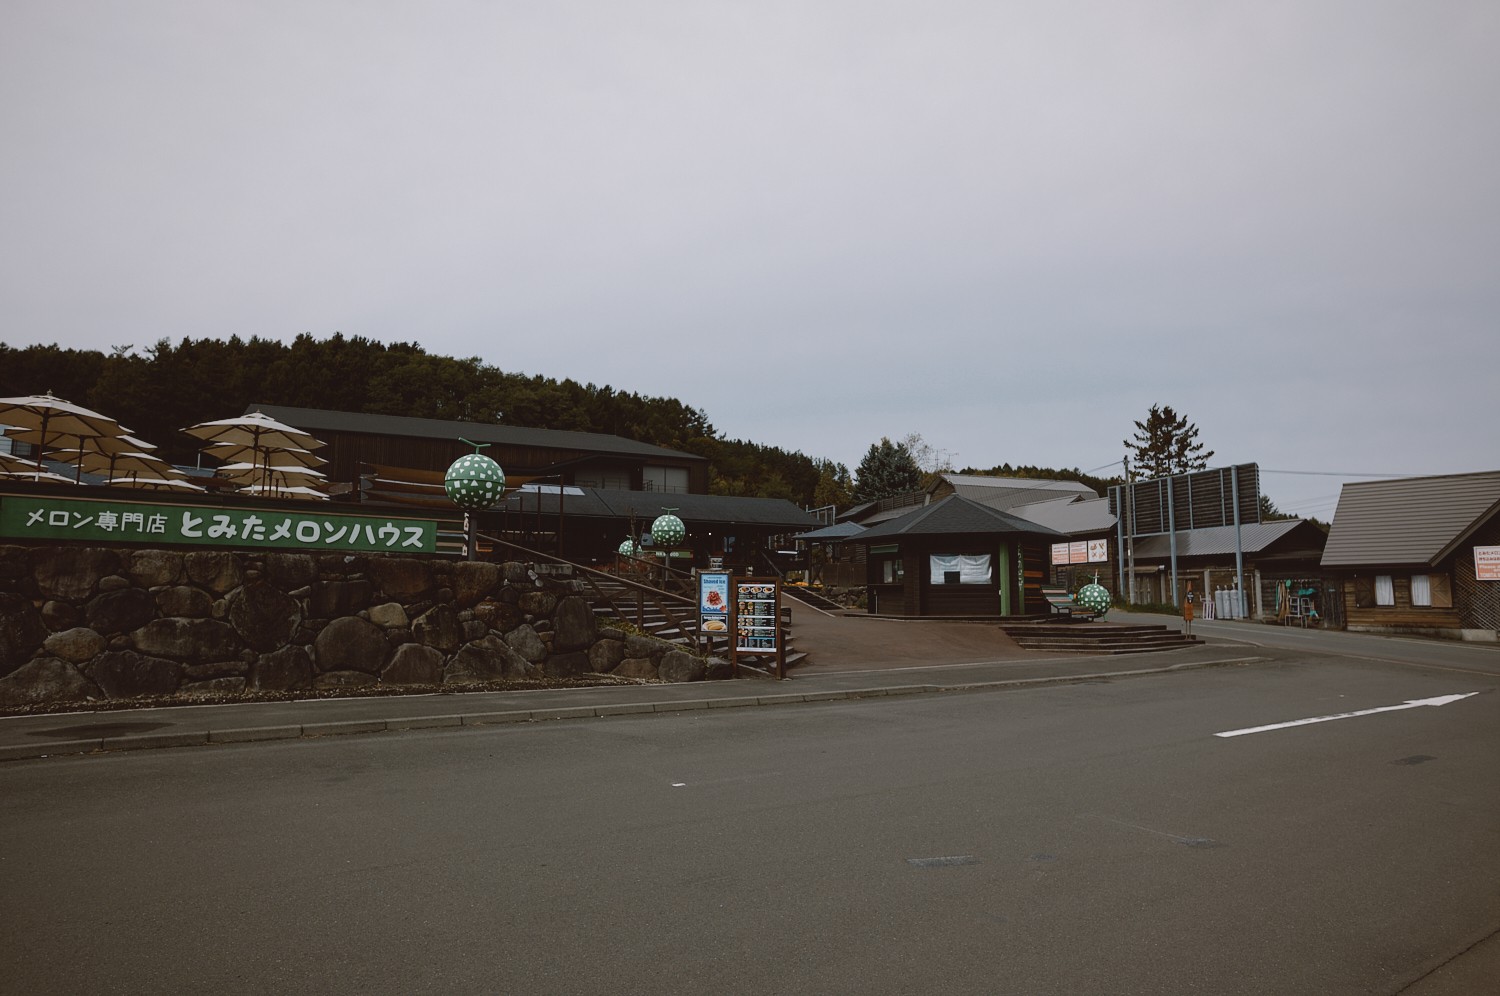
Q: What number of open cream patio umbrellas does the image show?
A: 12